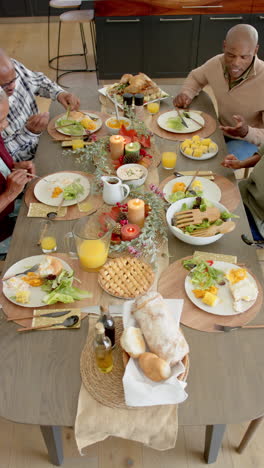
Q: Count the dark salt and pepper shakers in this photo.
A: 2